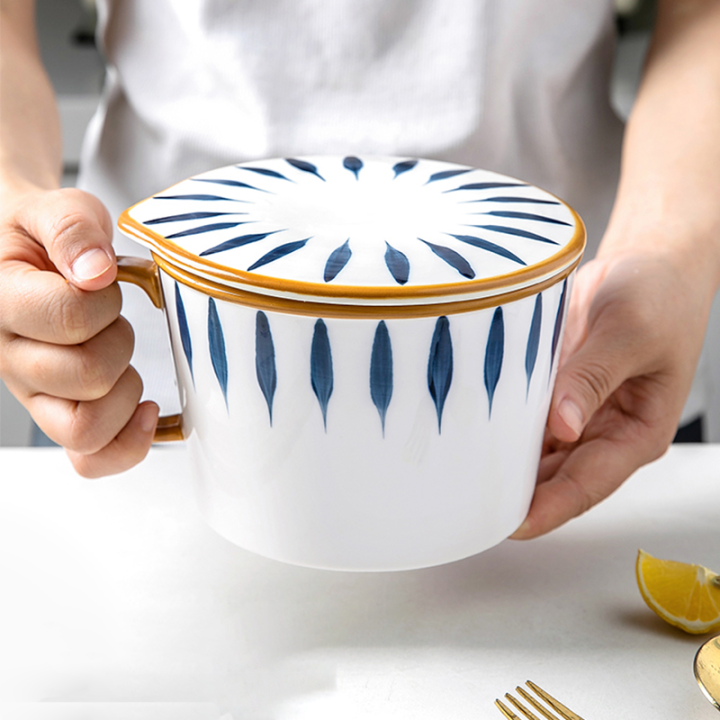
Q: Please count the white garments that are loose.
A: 1